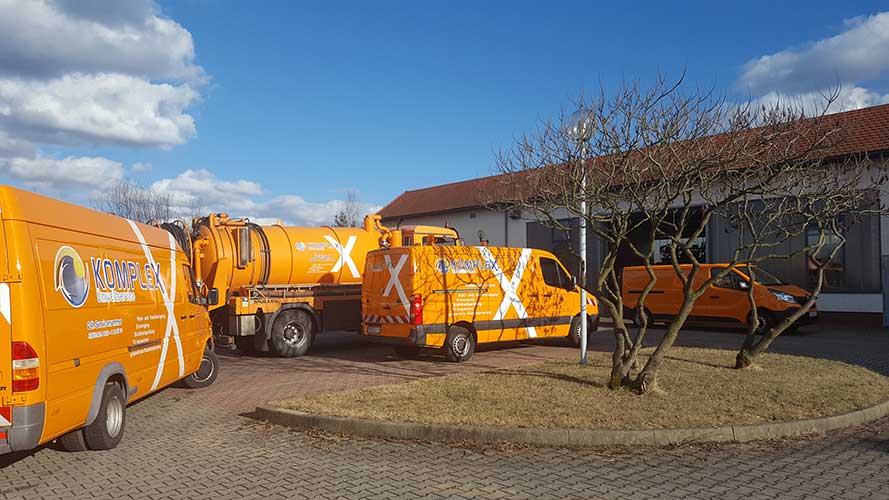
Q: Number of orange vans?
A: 3